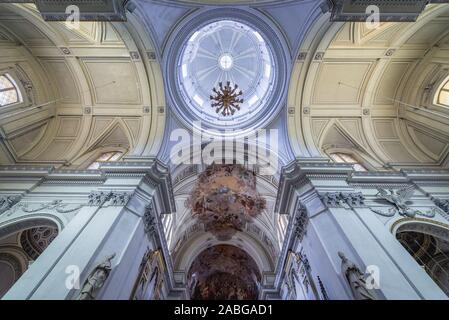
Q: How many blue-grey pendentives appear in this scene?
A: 4